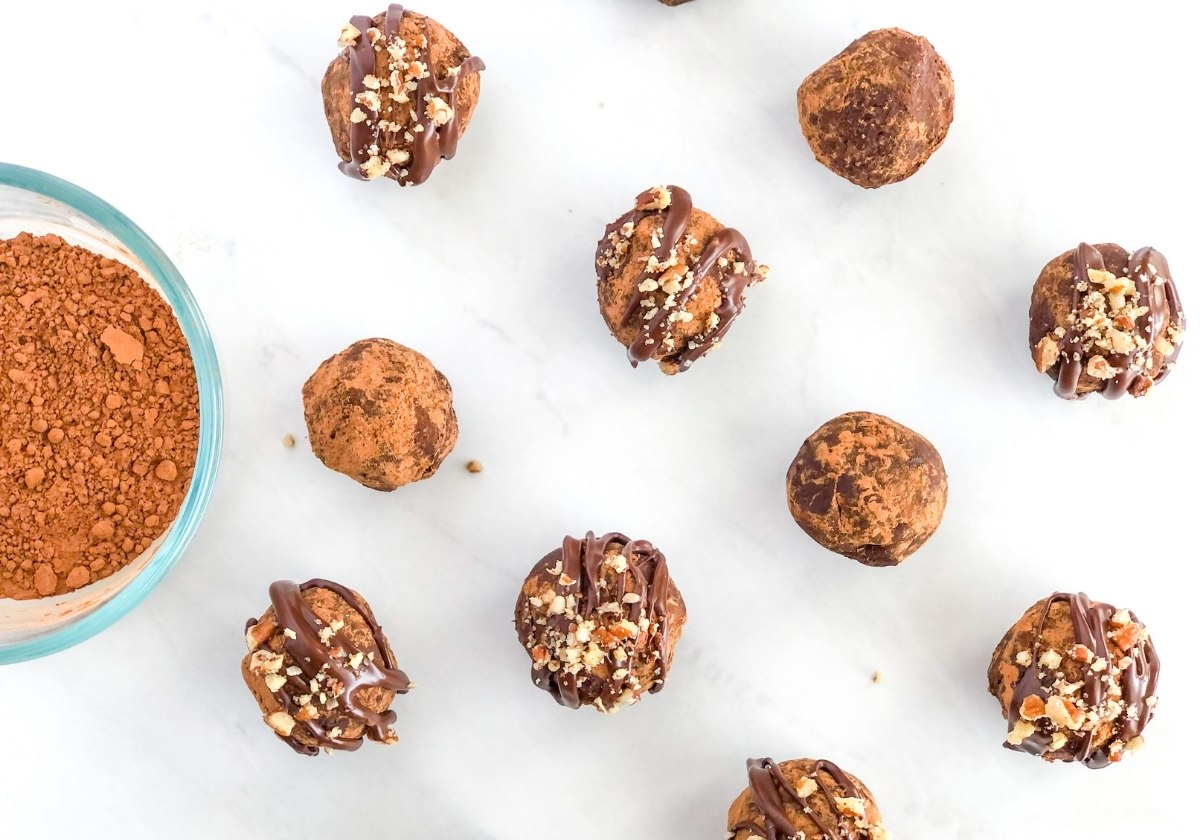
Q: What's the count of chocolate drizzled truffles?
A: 7